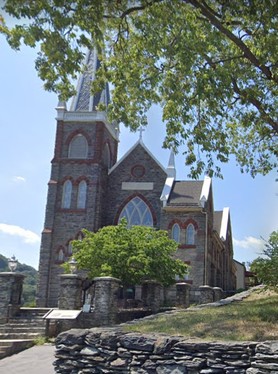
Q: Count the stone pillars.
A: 7